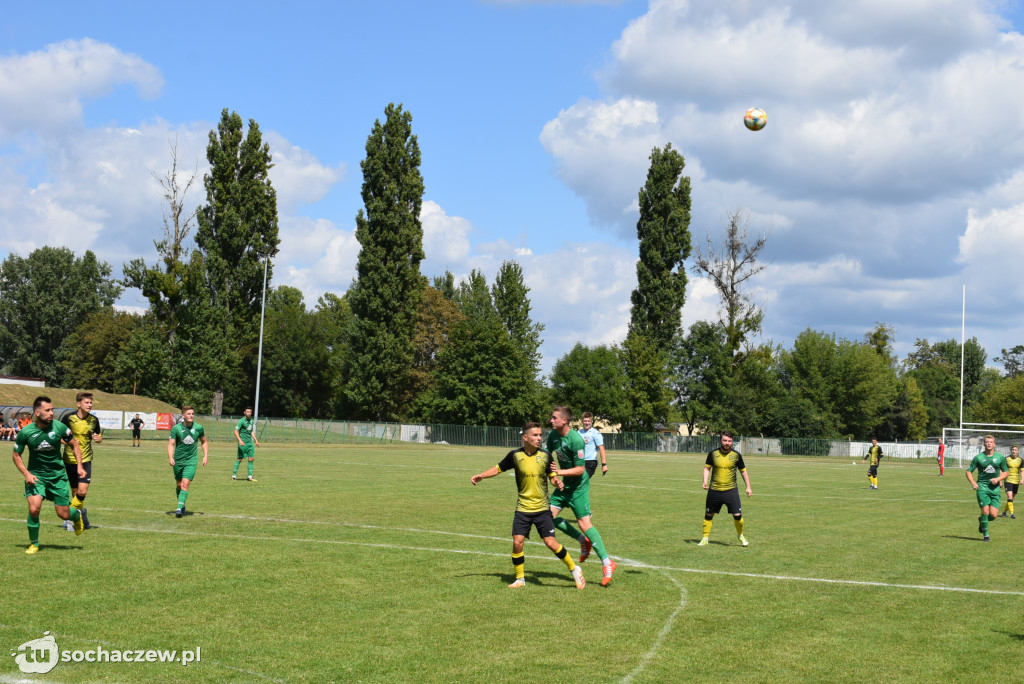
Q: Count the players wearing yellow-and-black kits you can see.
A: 5